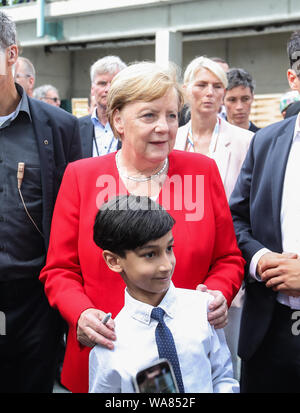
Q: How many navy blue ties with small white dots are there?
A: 1